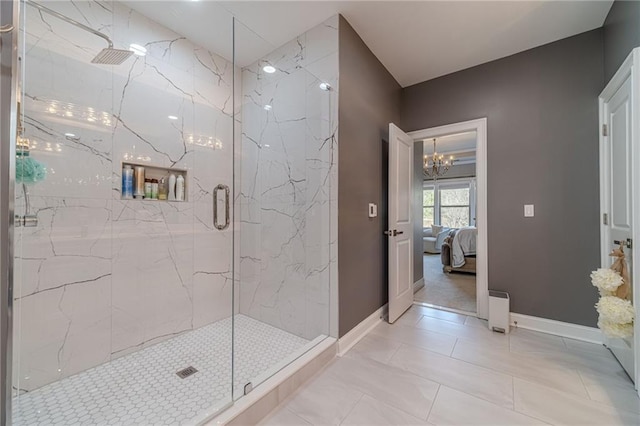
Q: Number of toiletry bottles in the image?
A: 7